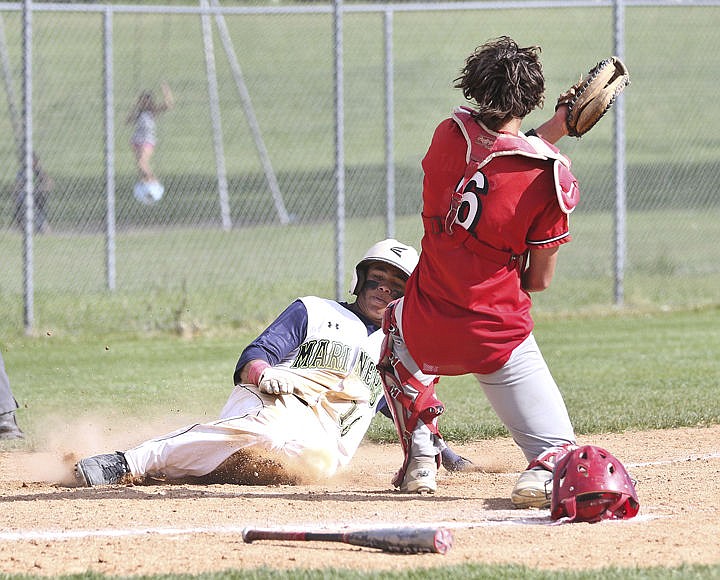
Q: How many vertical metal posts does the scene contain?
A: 5